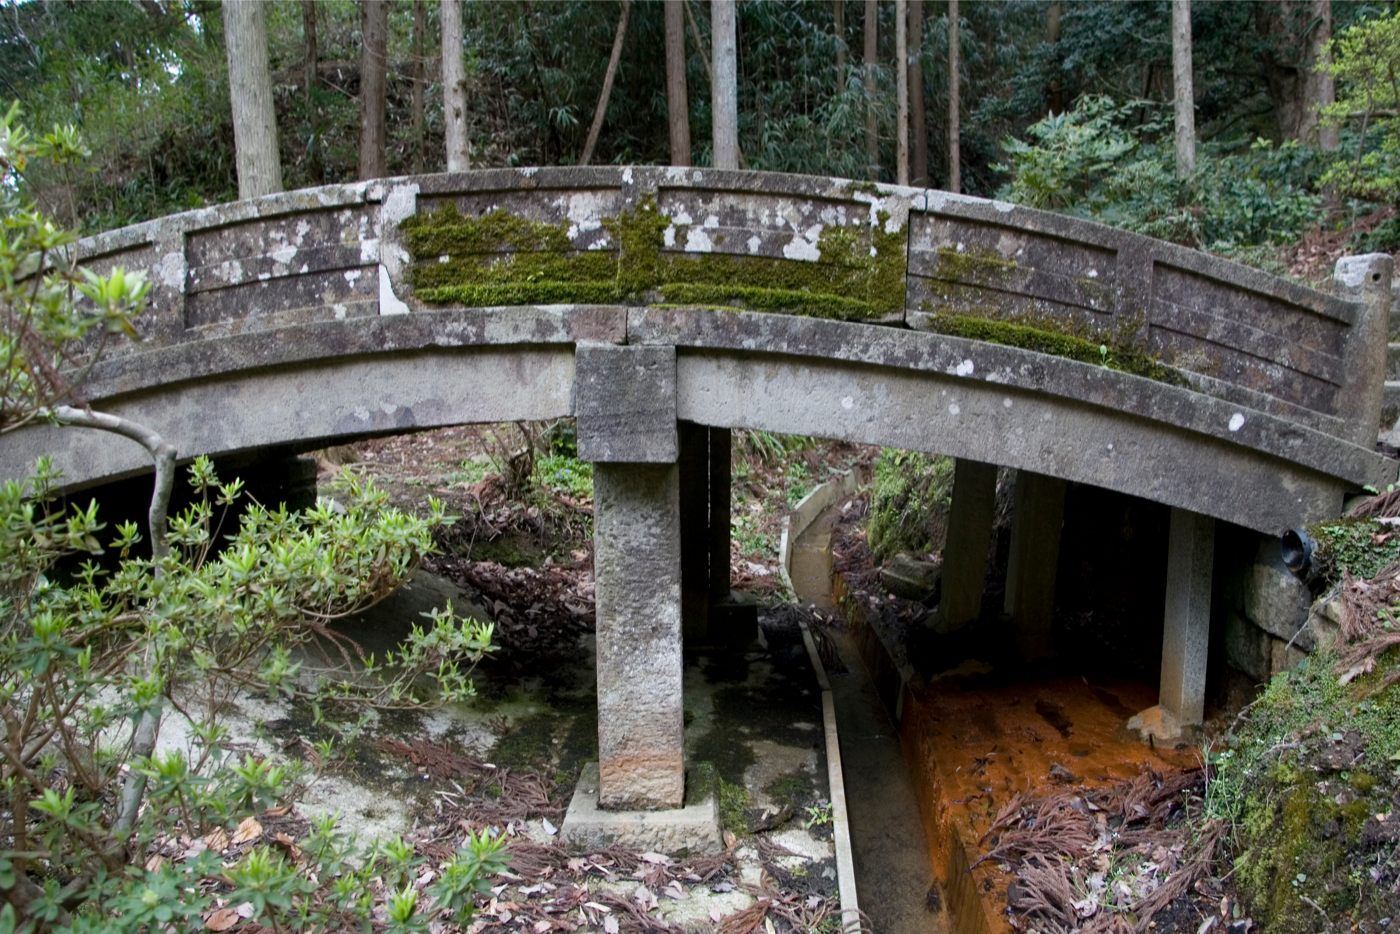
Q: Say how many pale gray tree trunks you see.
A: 4